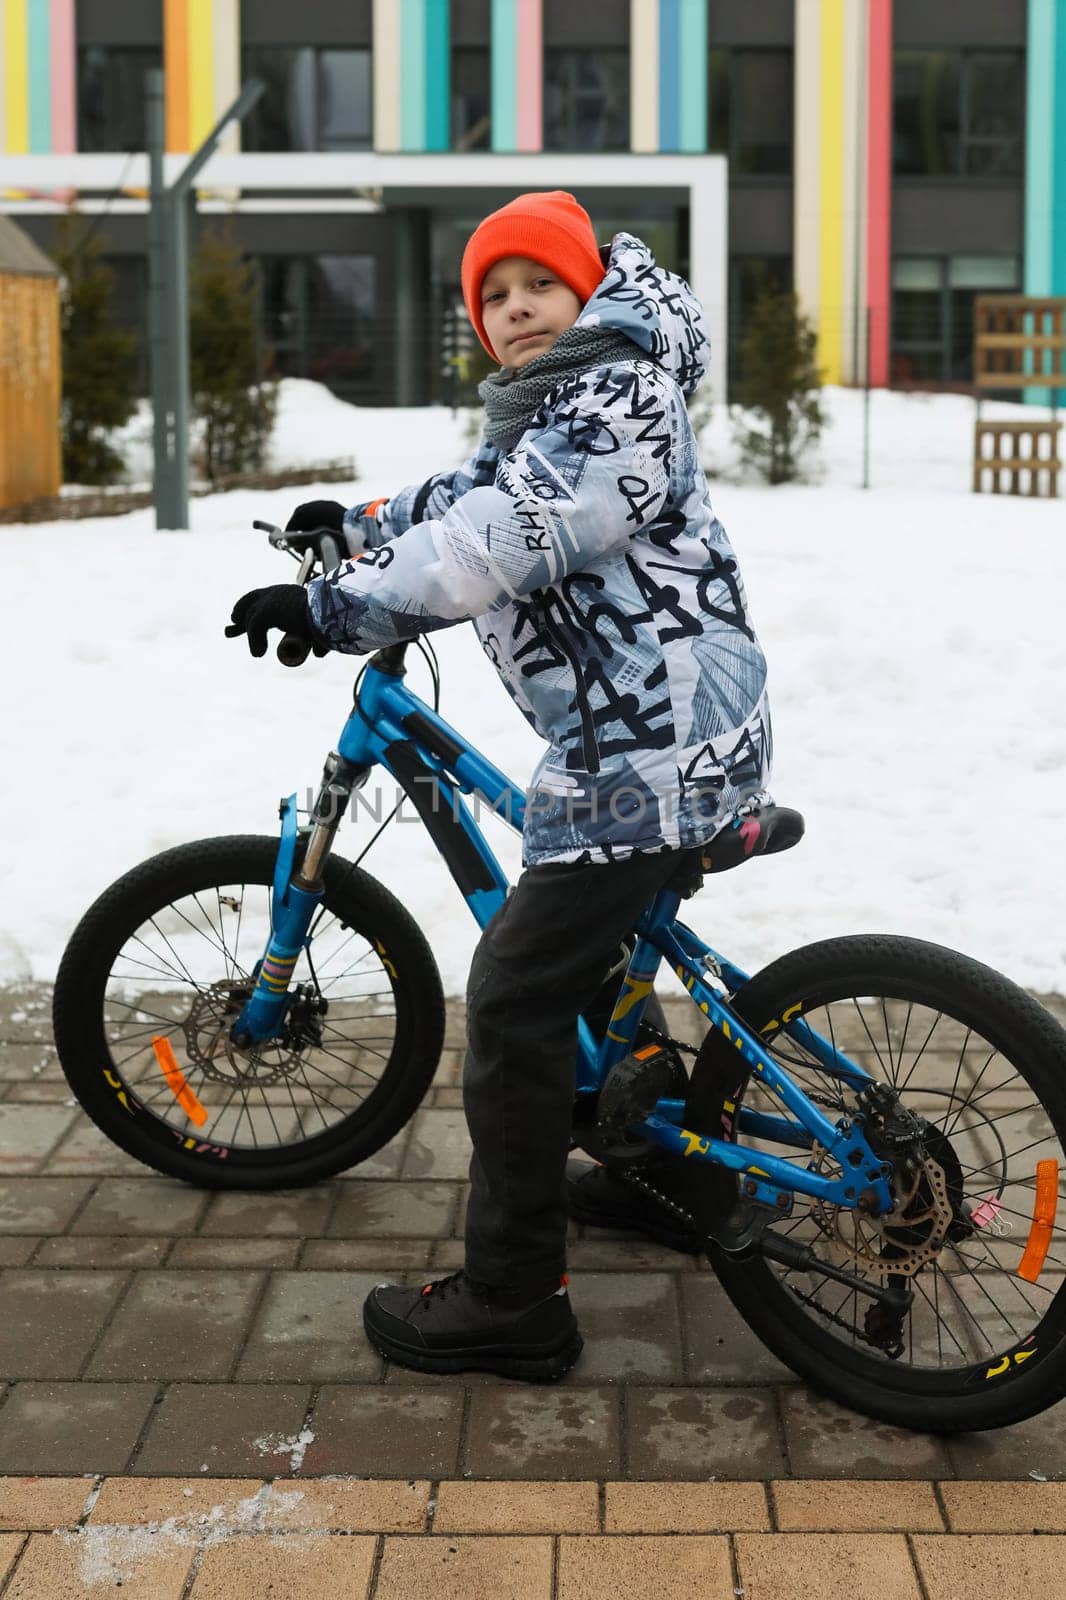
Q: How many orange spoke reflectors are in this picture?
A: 2